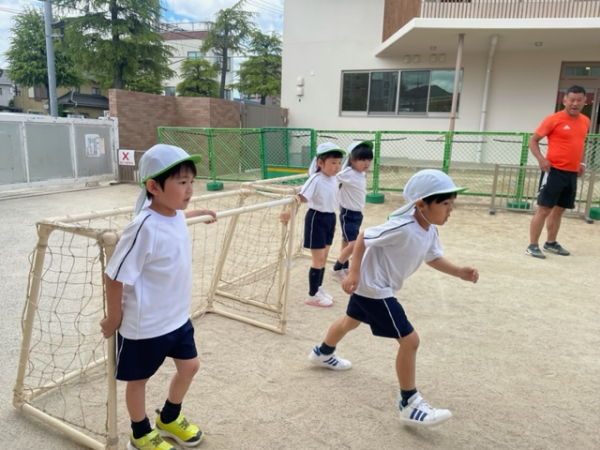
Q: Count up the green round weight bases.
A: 4